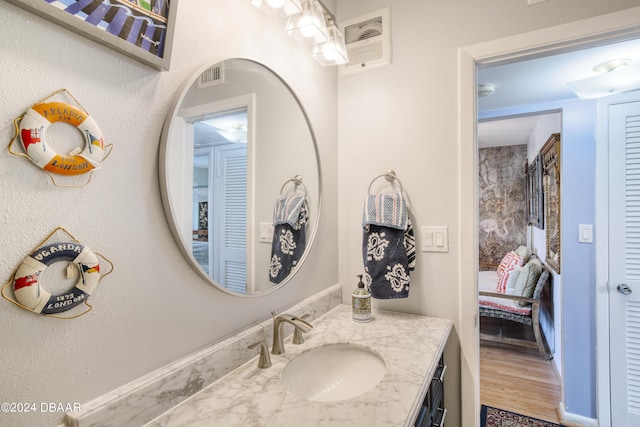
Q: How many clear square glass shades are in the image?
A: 3